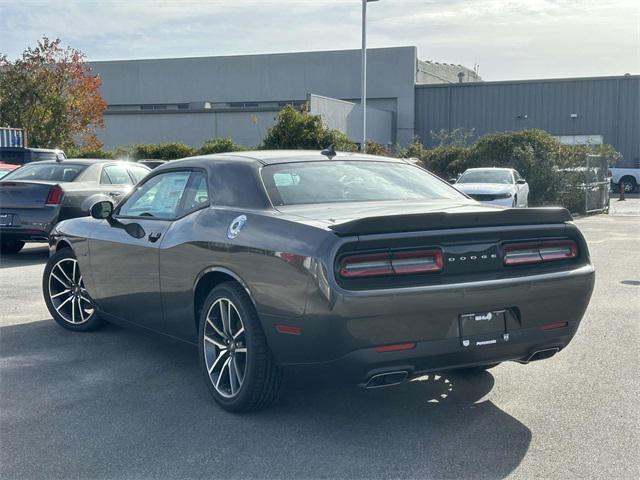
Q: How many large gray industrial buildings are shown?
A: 2